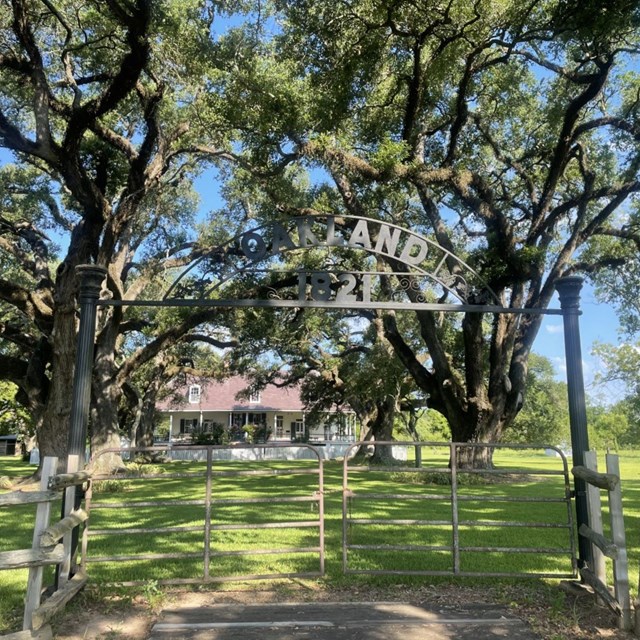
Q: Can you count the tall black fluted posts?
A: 2